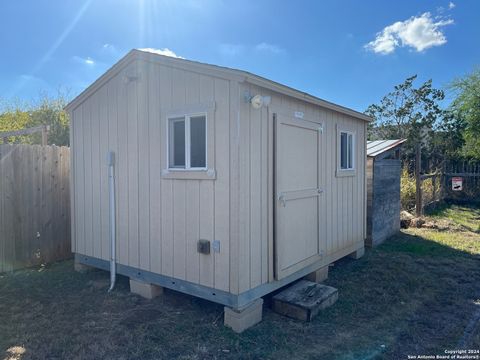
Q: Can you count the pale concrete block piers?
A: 5